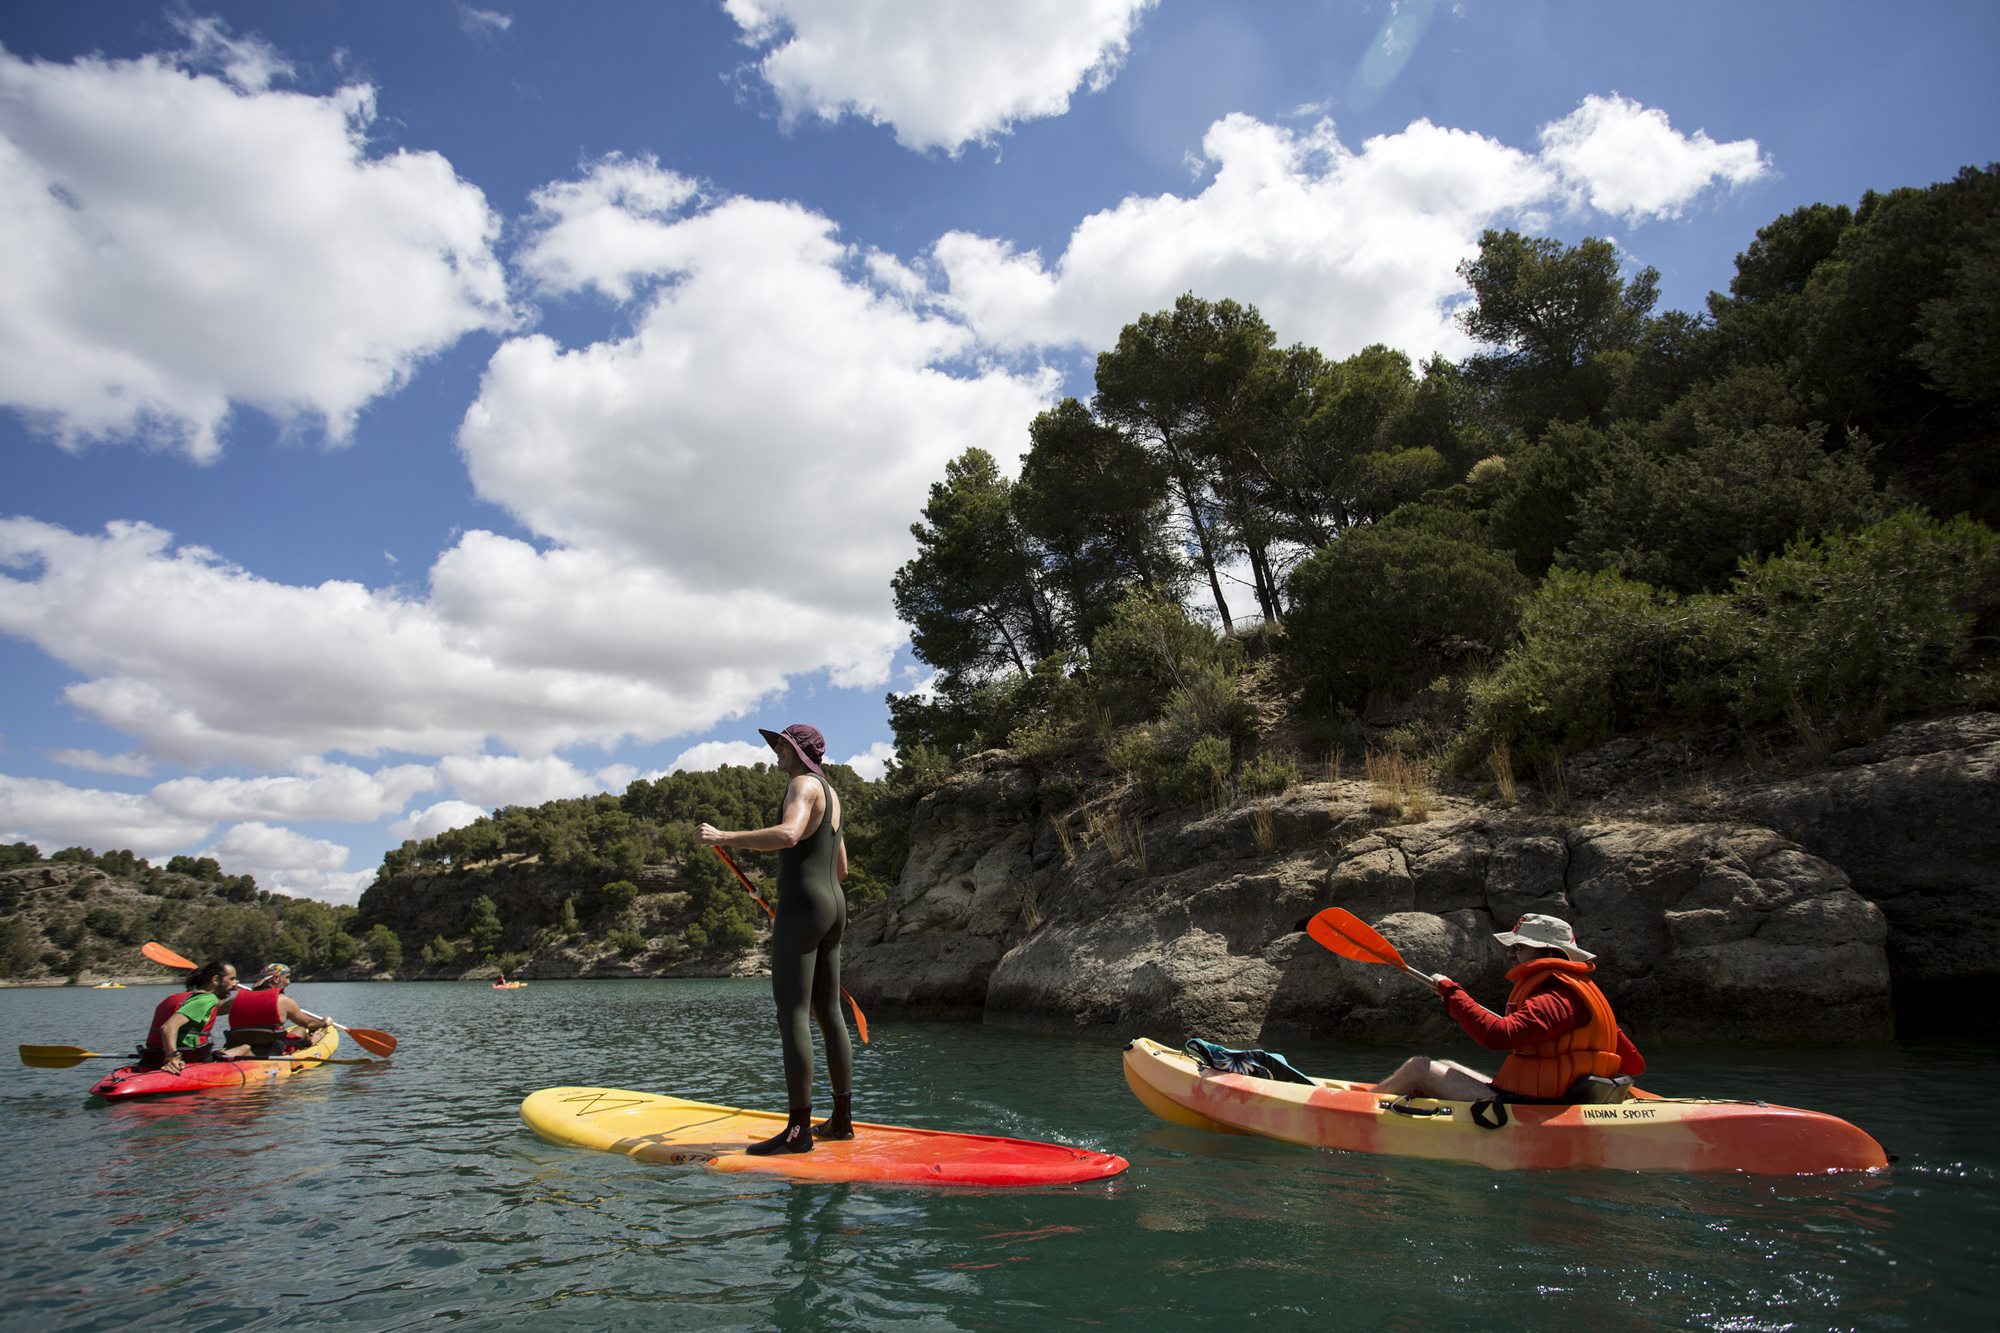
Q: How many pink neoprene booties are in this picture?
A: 0